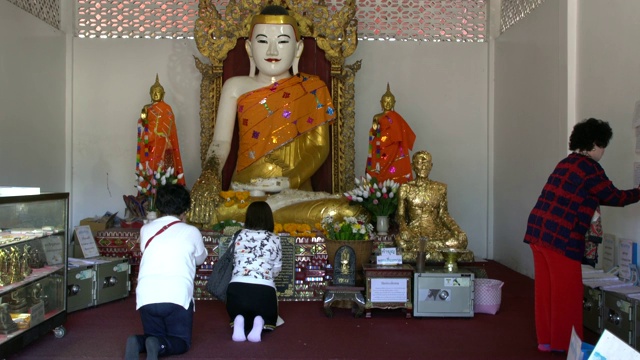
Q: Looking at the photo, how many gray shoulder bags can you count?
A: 1